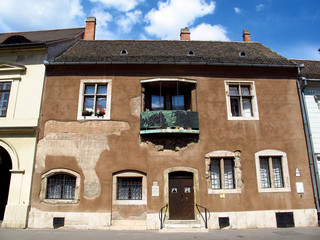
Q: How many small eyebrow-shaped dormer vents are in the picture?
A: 3